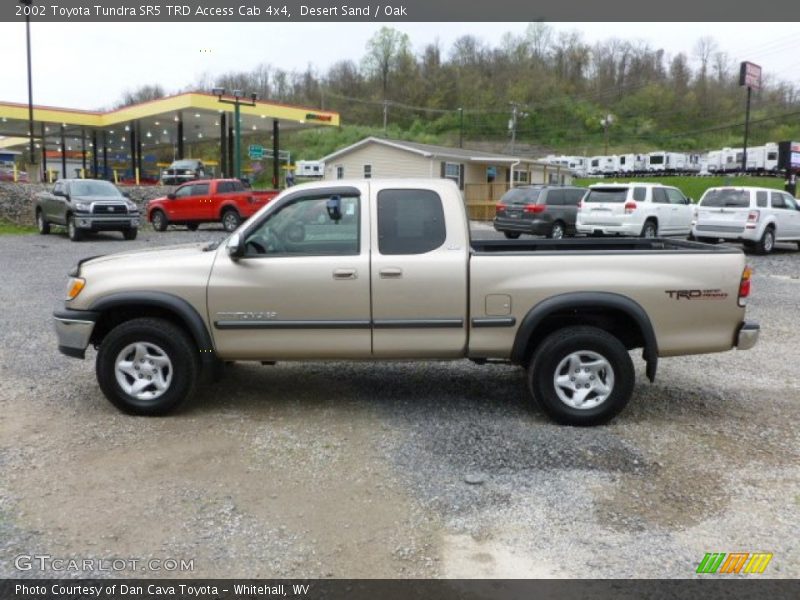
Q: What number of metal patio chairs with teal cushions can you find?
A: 0